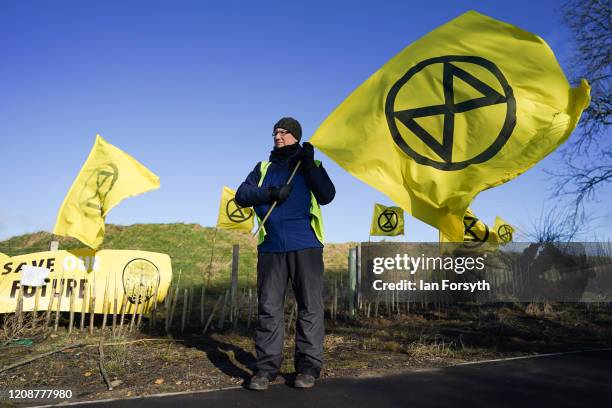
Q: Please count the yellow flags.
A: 6